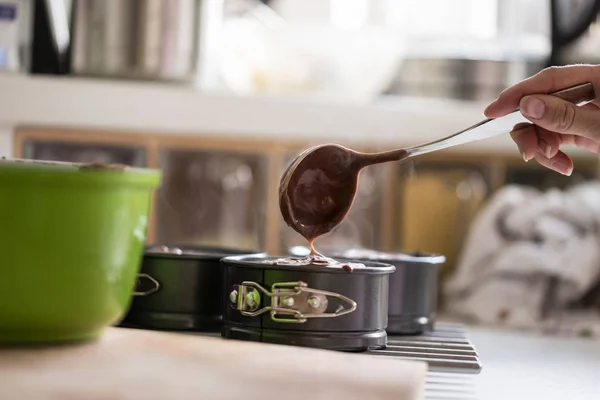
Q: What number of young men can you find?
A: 0